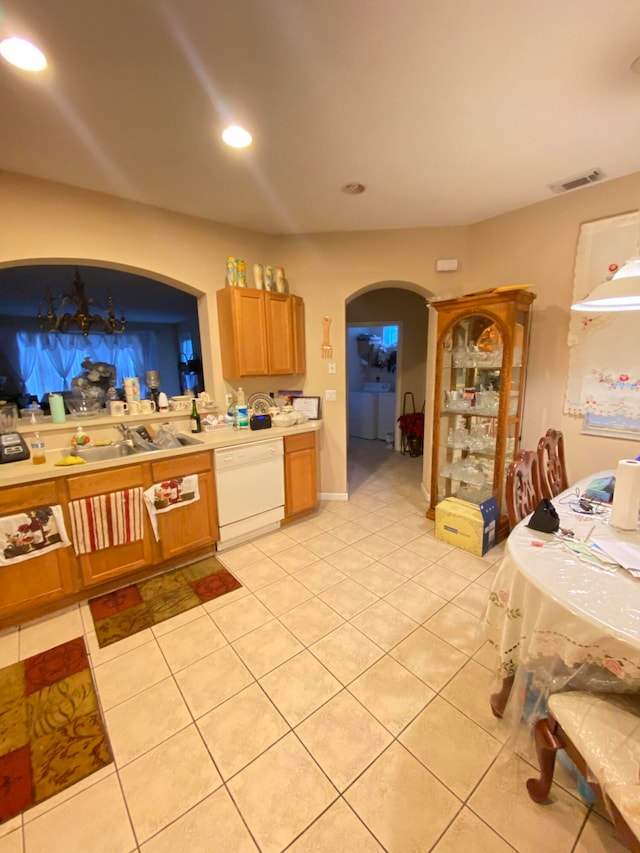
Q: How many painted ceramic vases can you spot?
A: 5